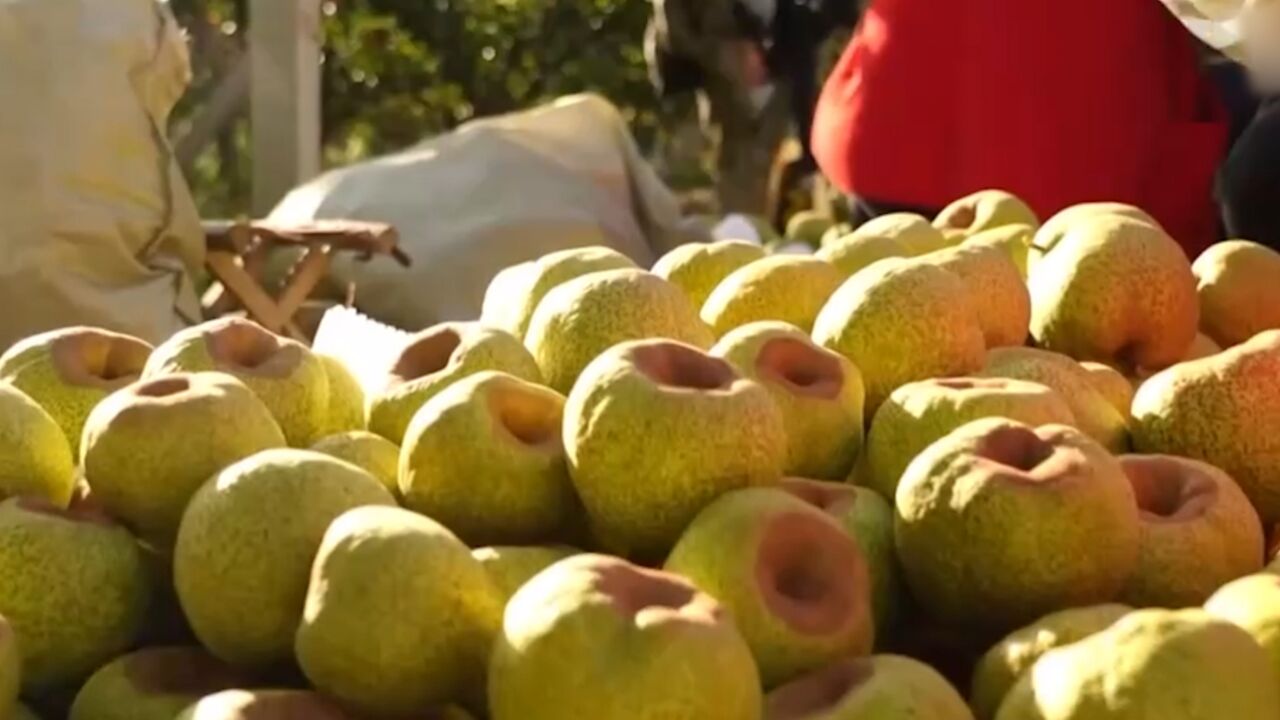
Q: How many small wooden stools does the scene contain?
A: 1